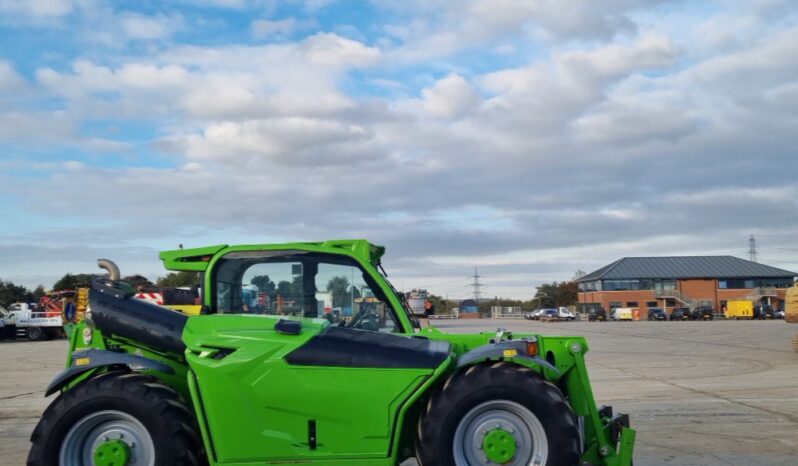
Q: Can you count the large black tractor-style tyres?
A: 2